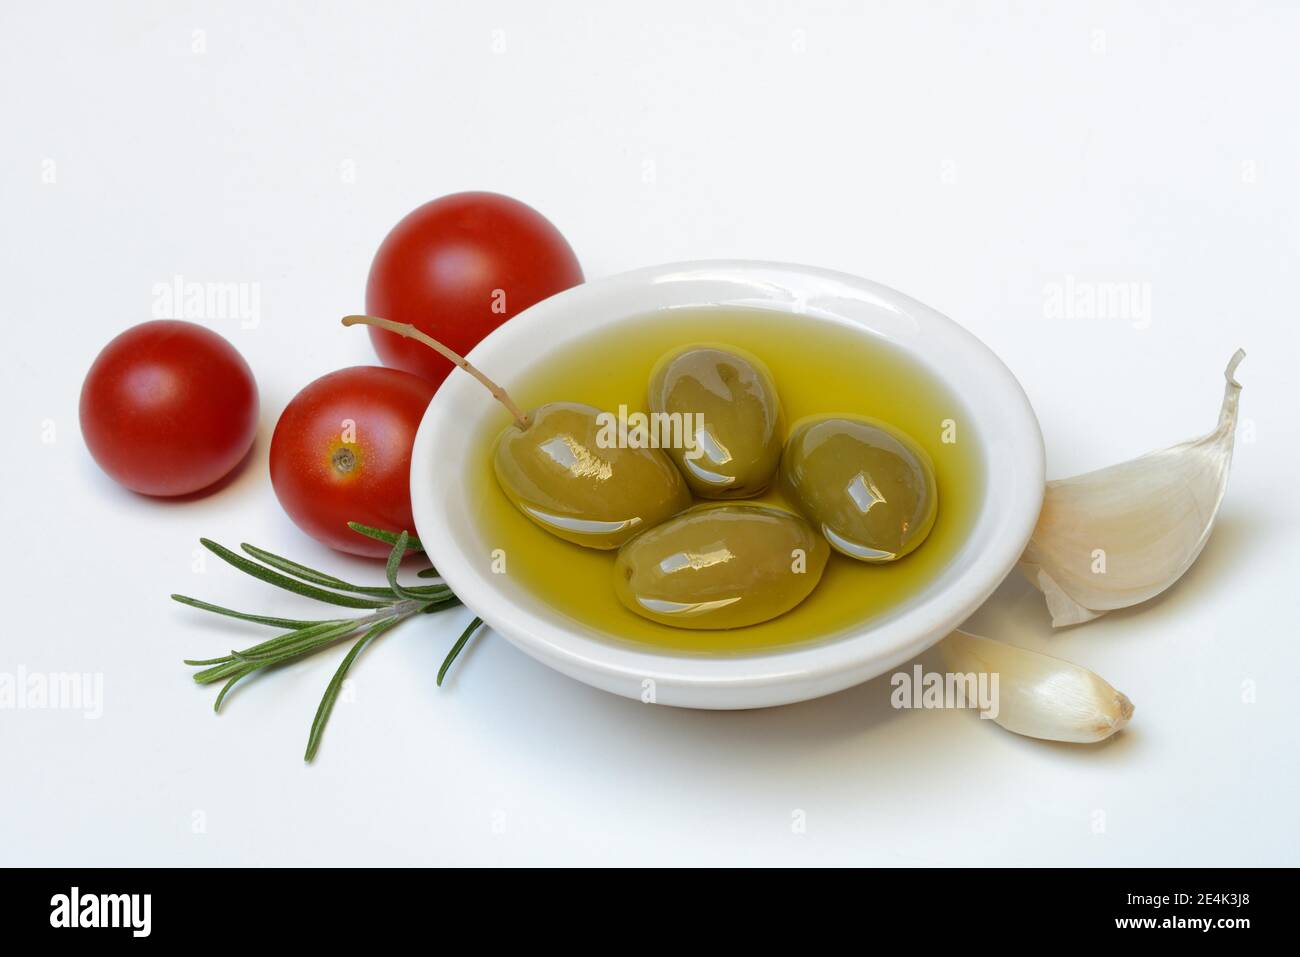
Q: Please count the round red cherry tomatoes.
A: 3